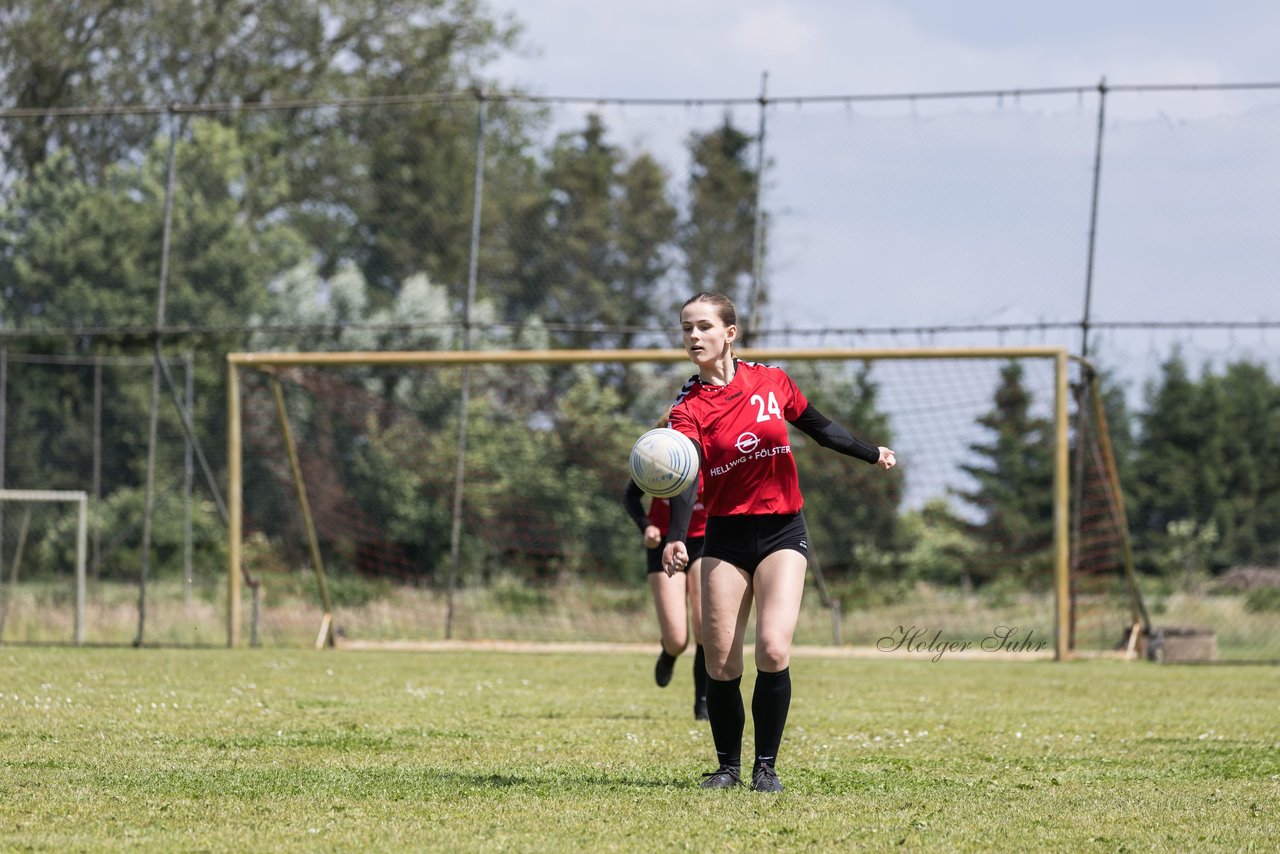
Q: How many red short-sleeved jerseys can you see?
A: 2